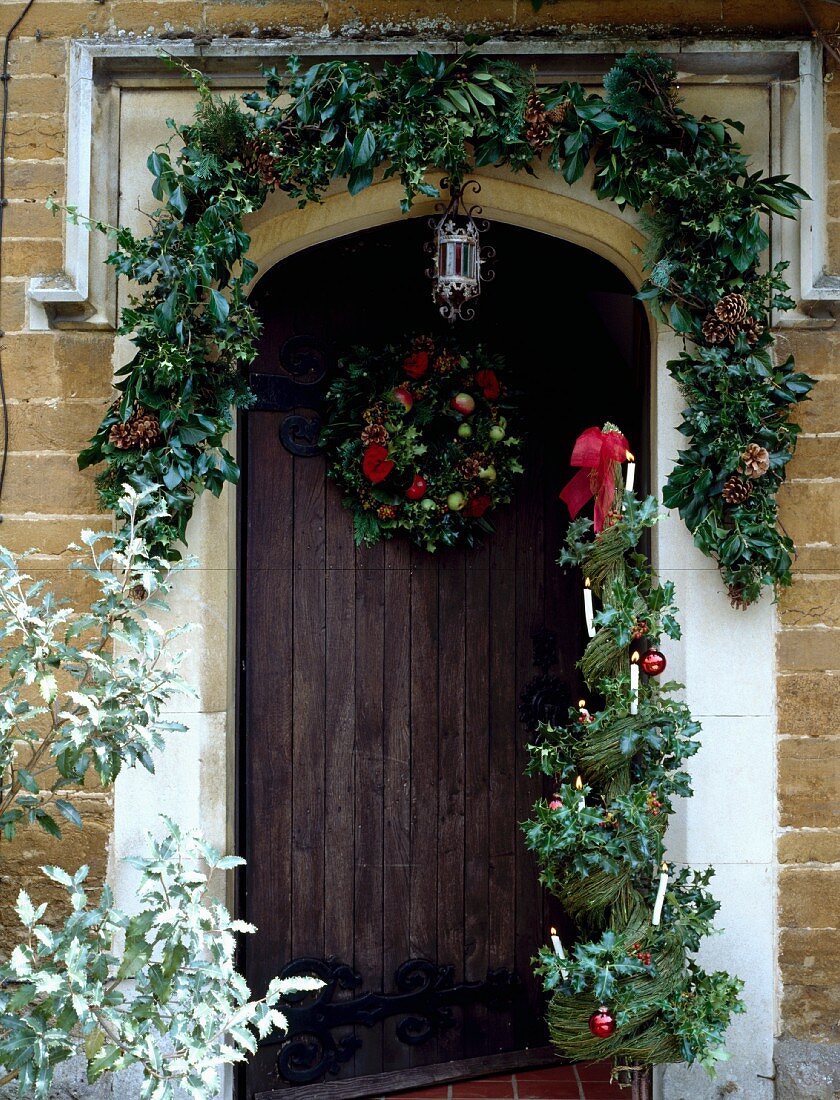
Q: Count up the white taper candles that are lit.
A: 7